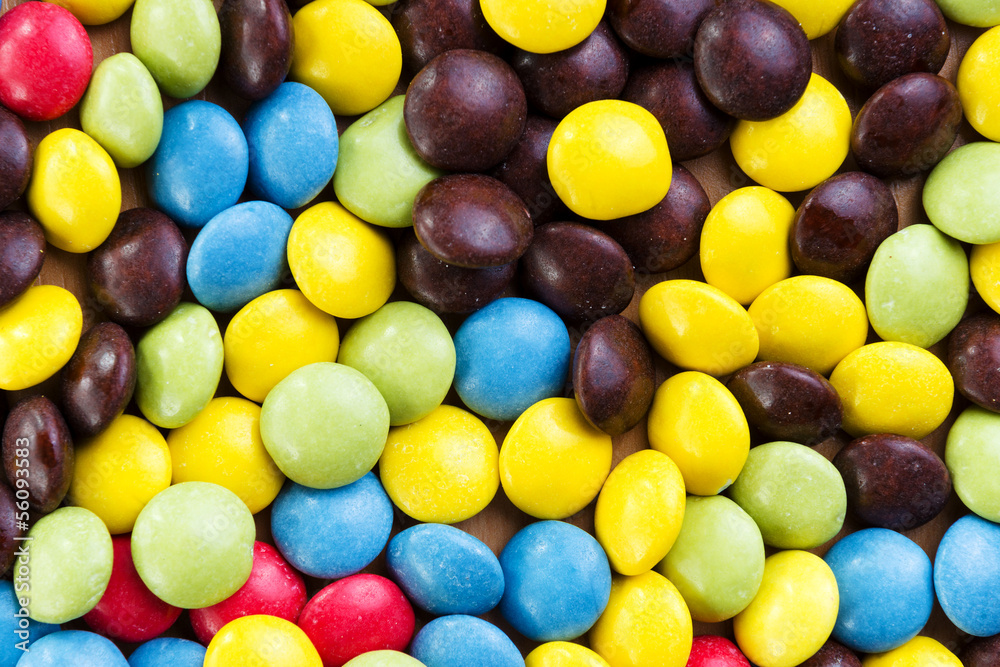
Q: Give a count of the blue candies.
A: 13